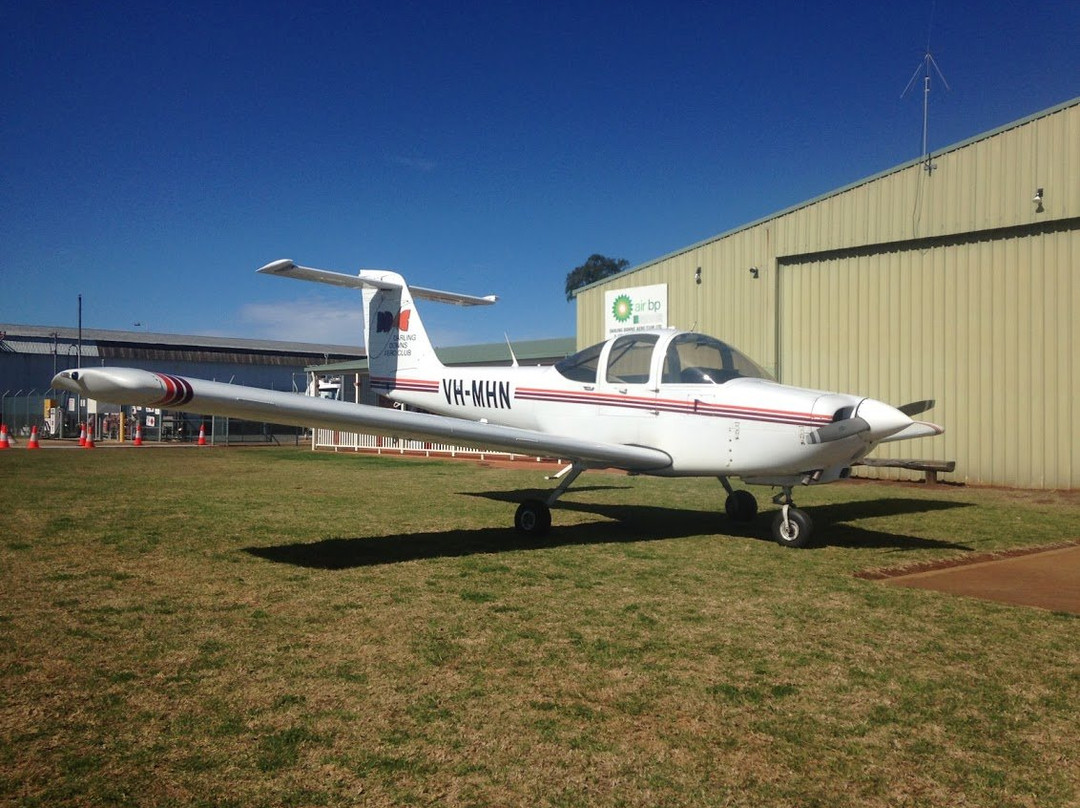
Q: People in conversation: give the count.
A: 0